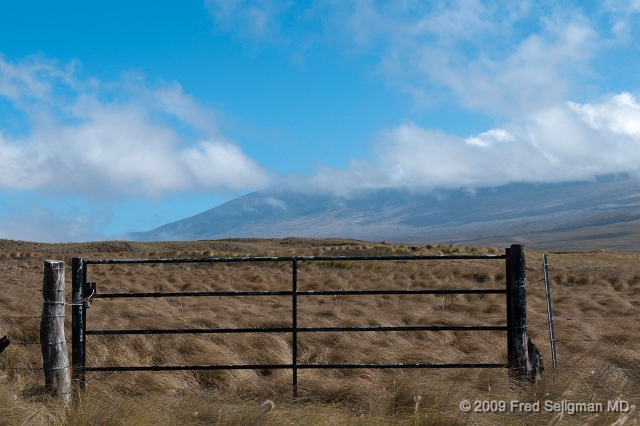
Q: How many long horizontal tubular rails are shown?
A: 4